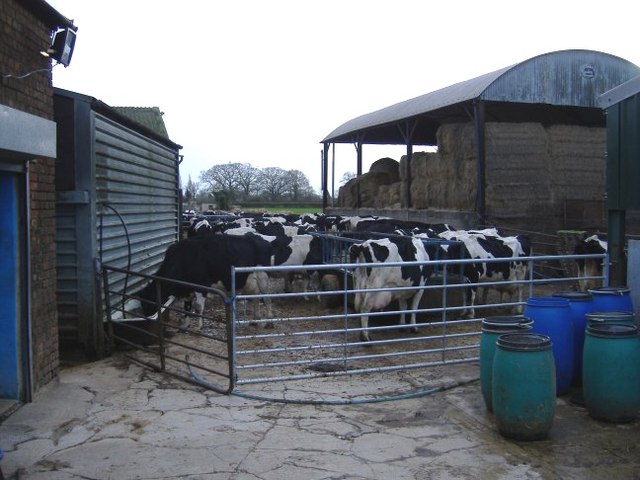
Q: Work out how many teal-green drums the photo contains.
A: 4